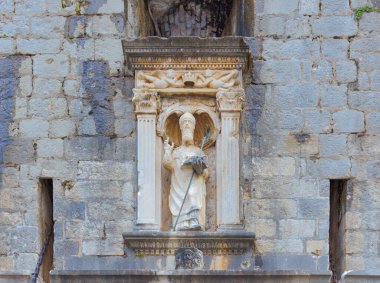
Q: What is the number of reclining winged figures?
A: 2